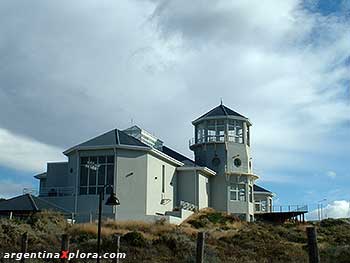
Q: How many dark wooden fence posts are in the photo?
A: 5